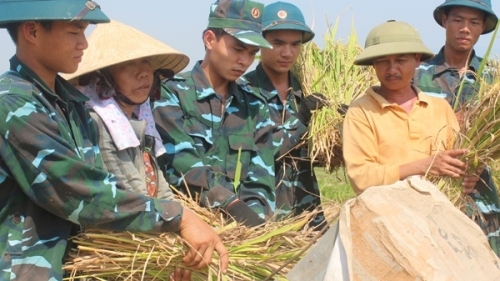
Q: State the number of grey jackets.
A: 1